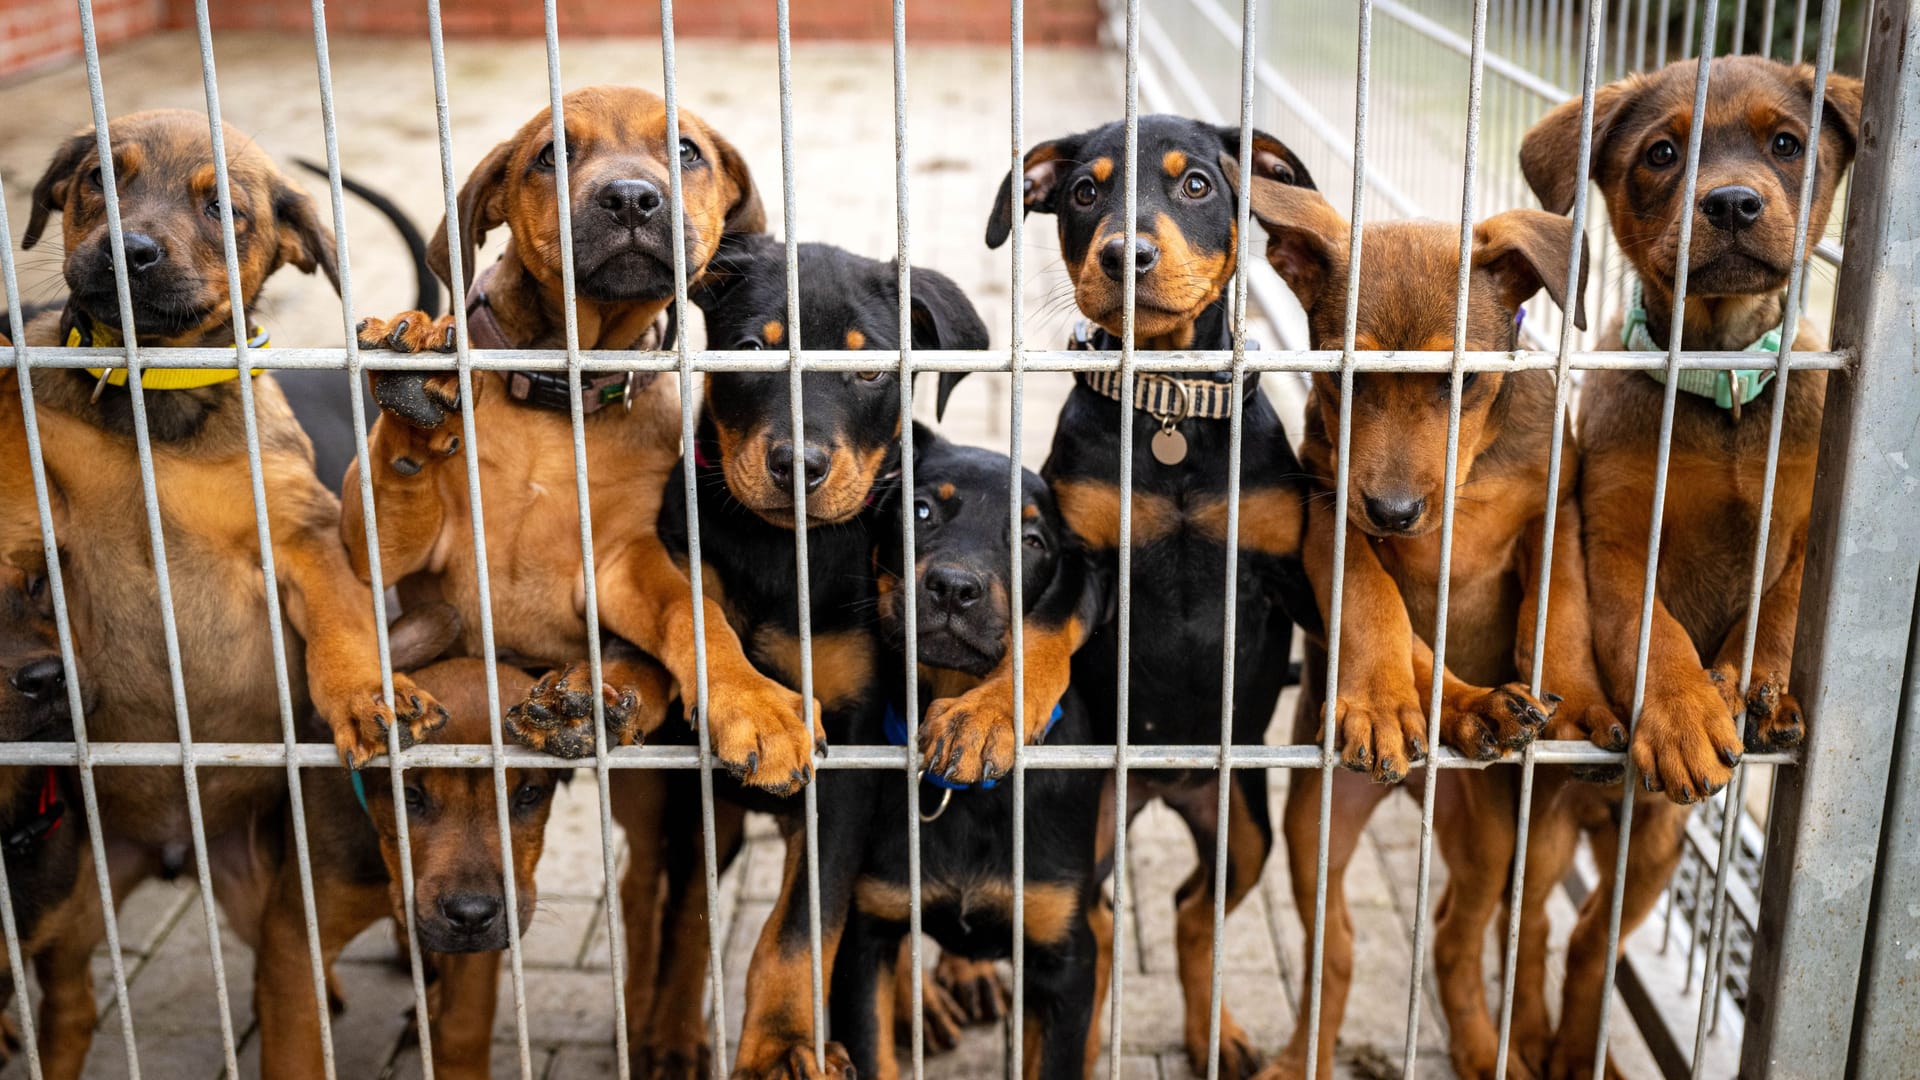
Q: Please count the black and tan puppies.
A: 3